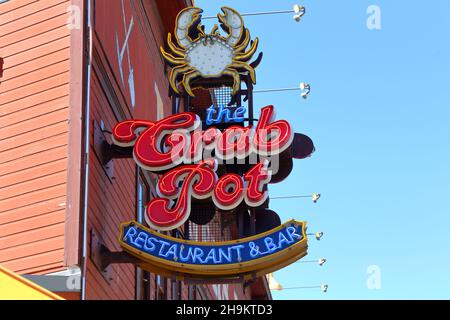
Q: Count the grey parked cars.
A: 0